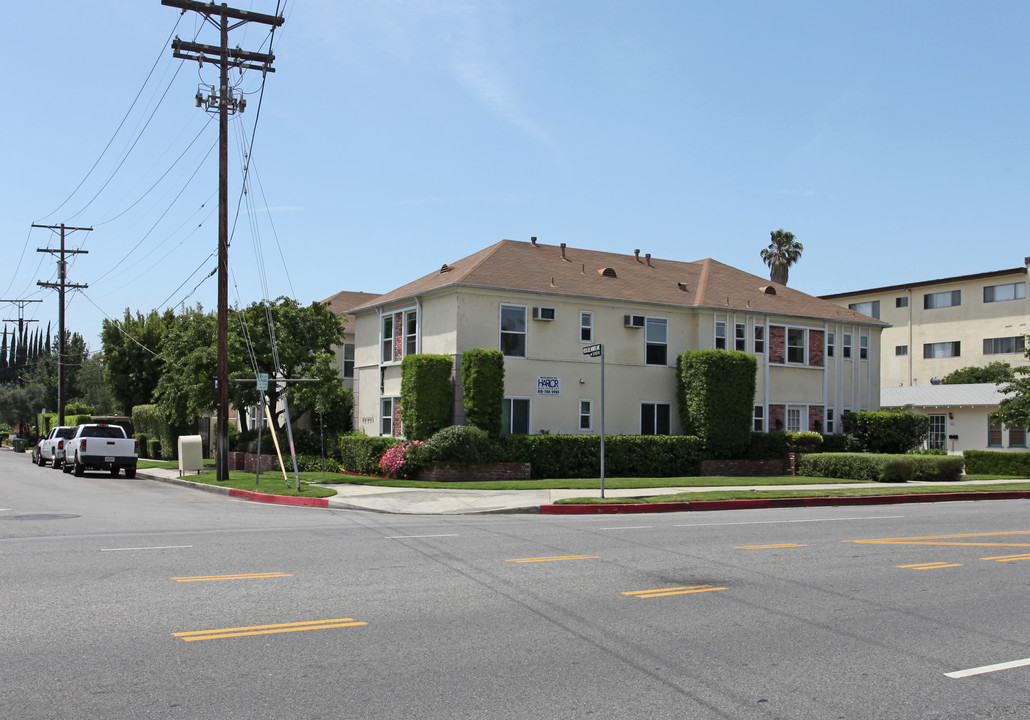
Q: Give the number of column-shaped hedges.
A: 3